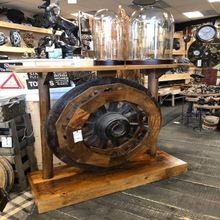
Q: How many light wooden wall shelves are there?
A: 2